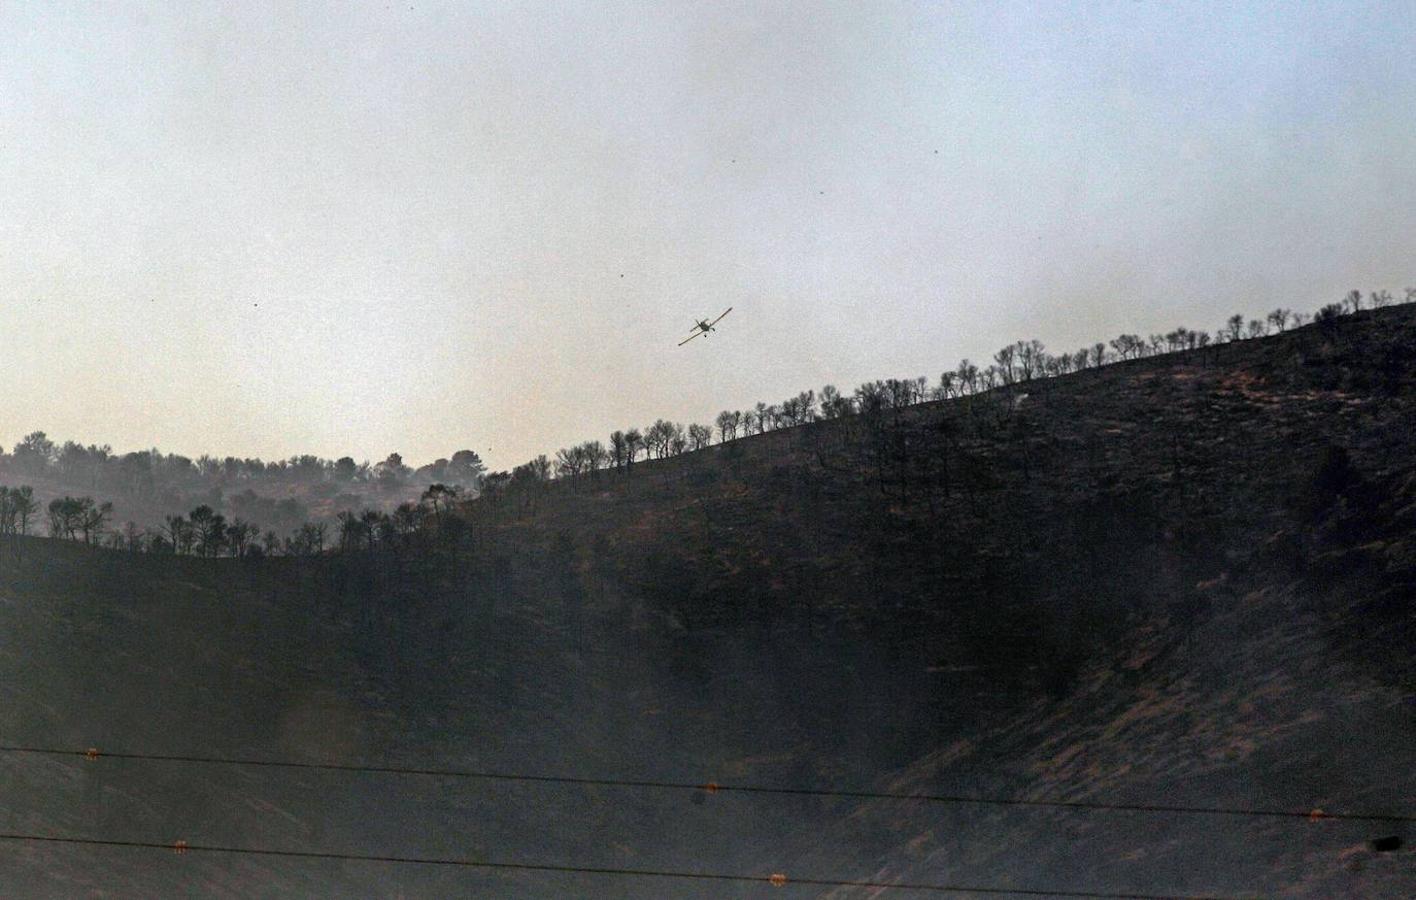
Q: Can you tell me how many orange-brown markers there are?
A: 5